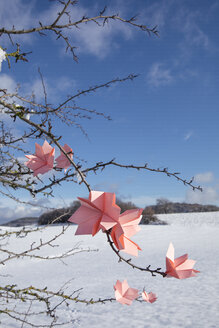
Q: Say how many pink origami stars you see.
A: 7